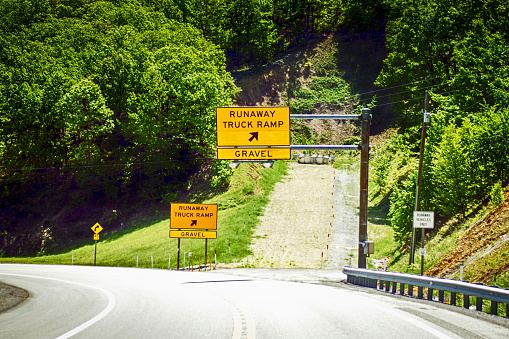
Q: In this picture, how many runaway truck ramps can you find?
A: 1